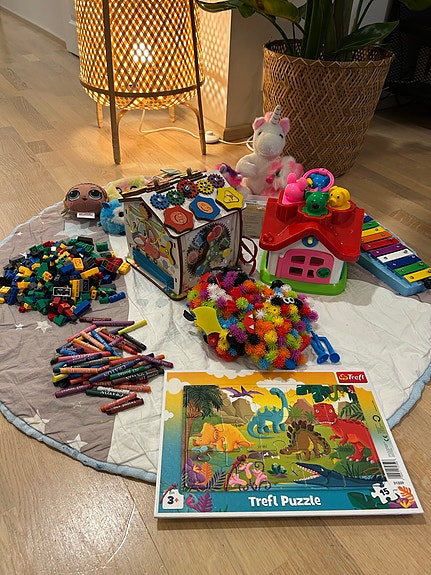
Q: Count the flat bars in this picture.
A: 11